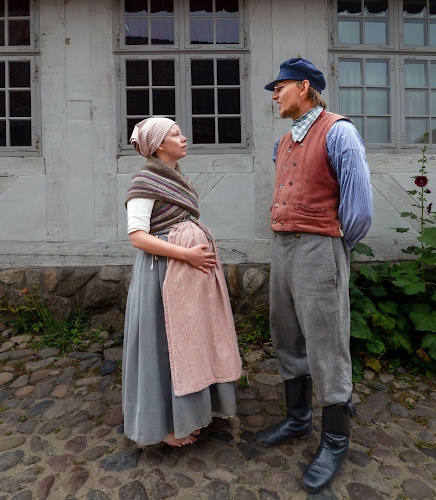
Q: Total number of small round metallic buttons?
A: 10